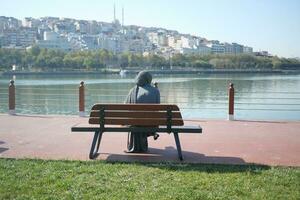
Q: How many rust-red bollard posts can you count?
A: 3